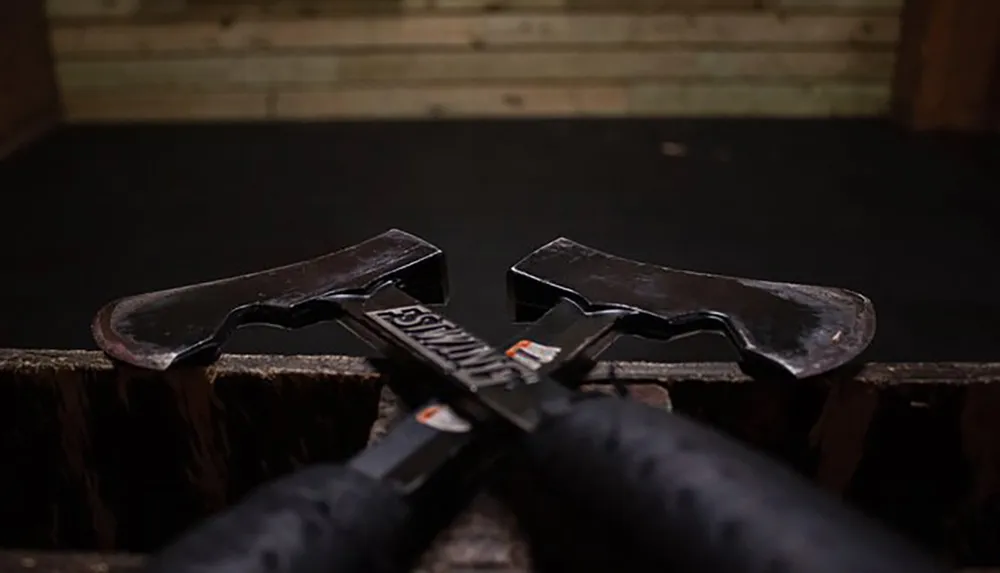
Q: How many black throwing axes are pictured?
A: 2